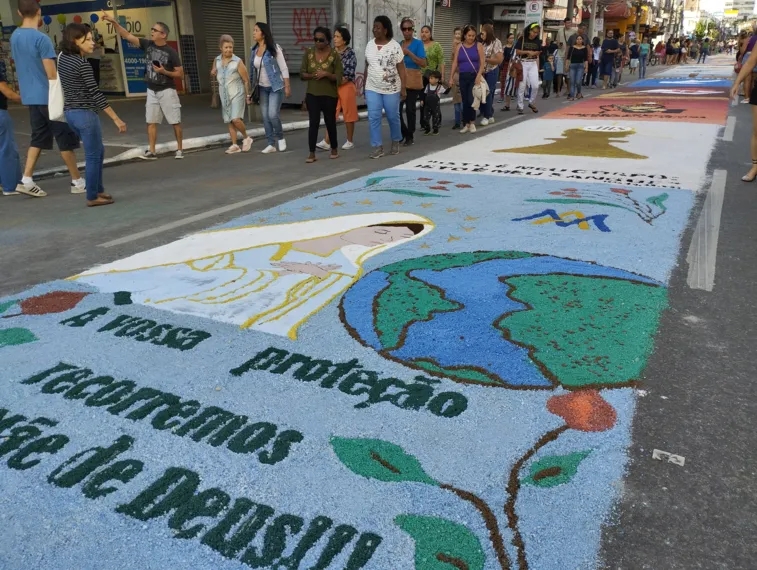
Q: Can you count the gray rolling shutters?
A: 3